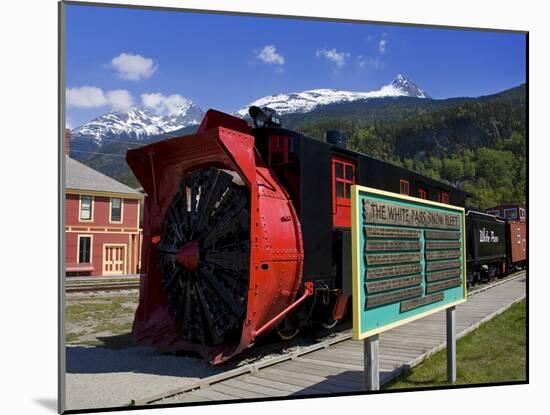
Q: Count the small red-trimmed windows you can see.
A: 3